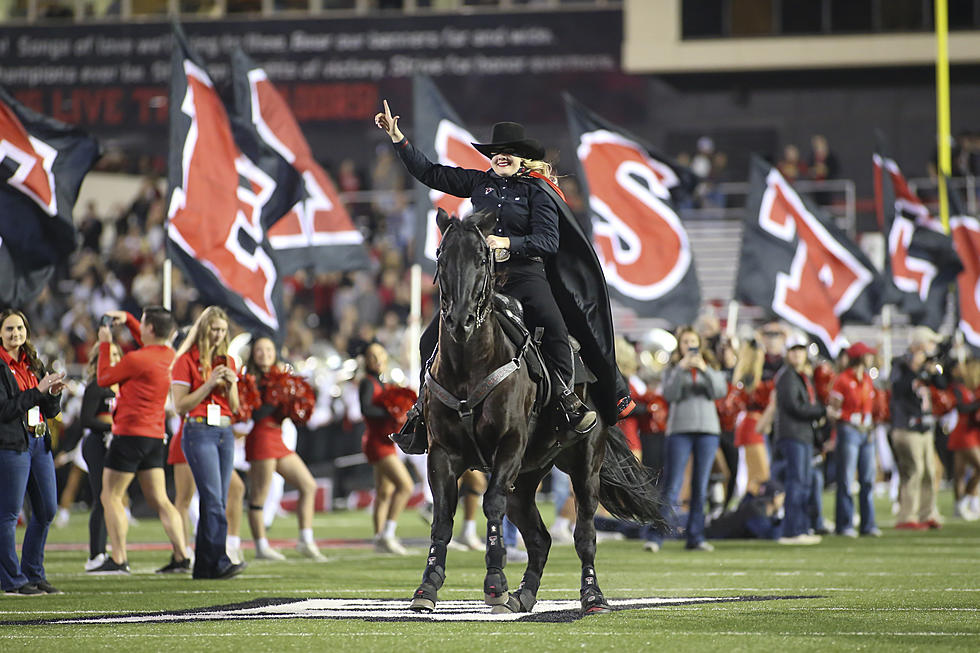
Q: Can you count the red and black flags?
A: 8